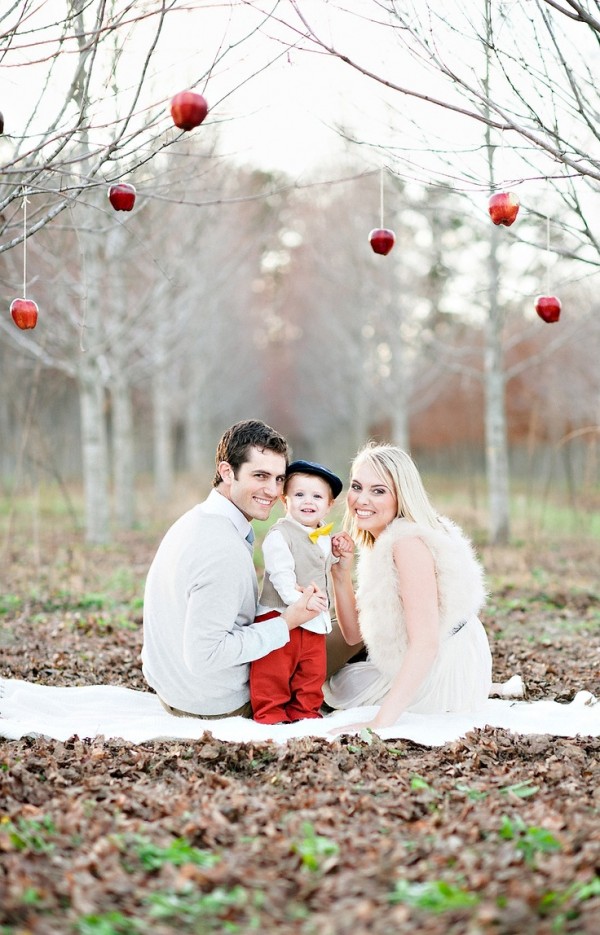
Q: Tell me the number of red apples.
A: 6